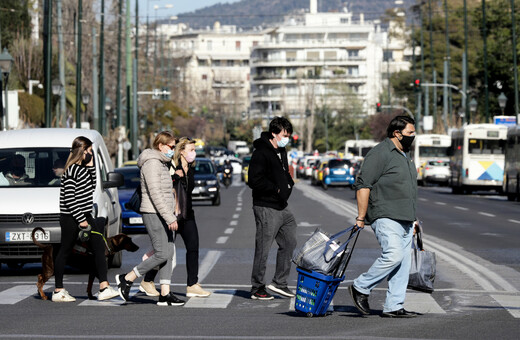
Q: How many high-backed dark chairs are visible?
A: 0